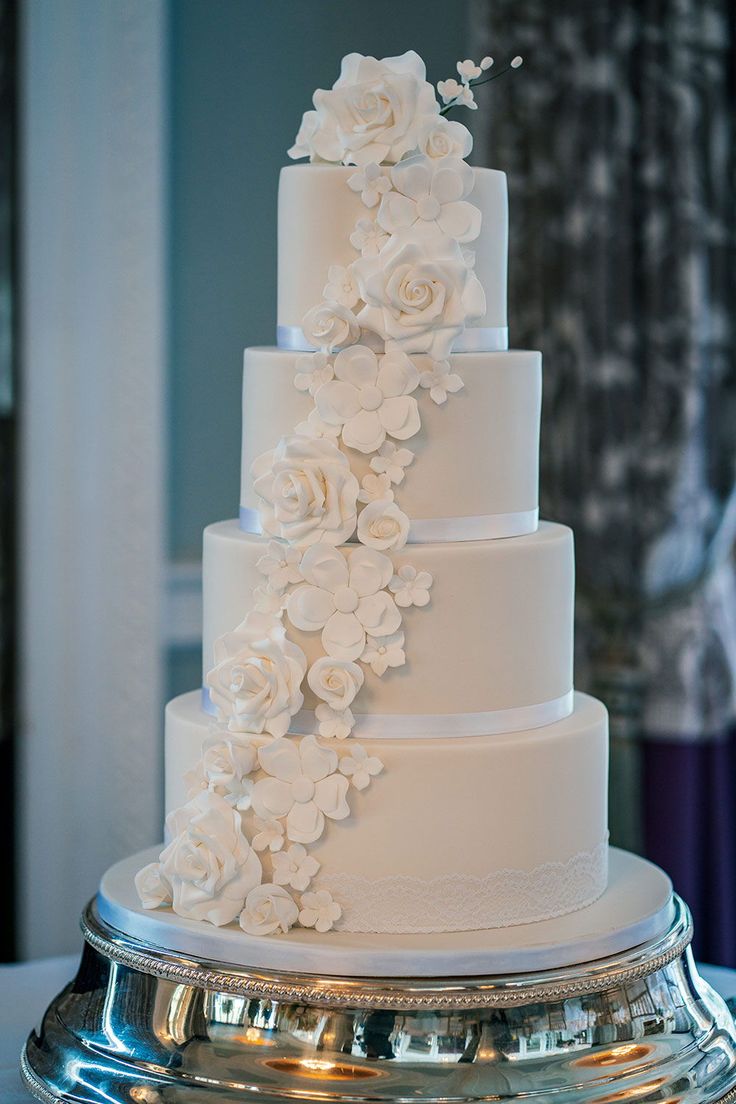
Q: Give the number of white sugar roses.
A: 12